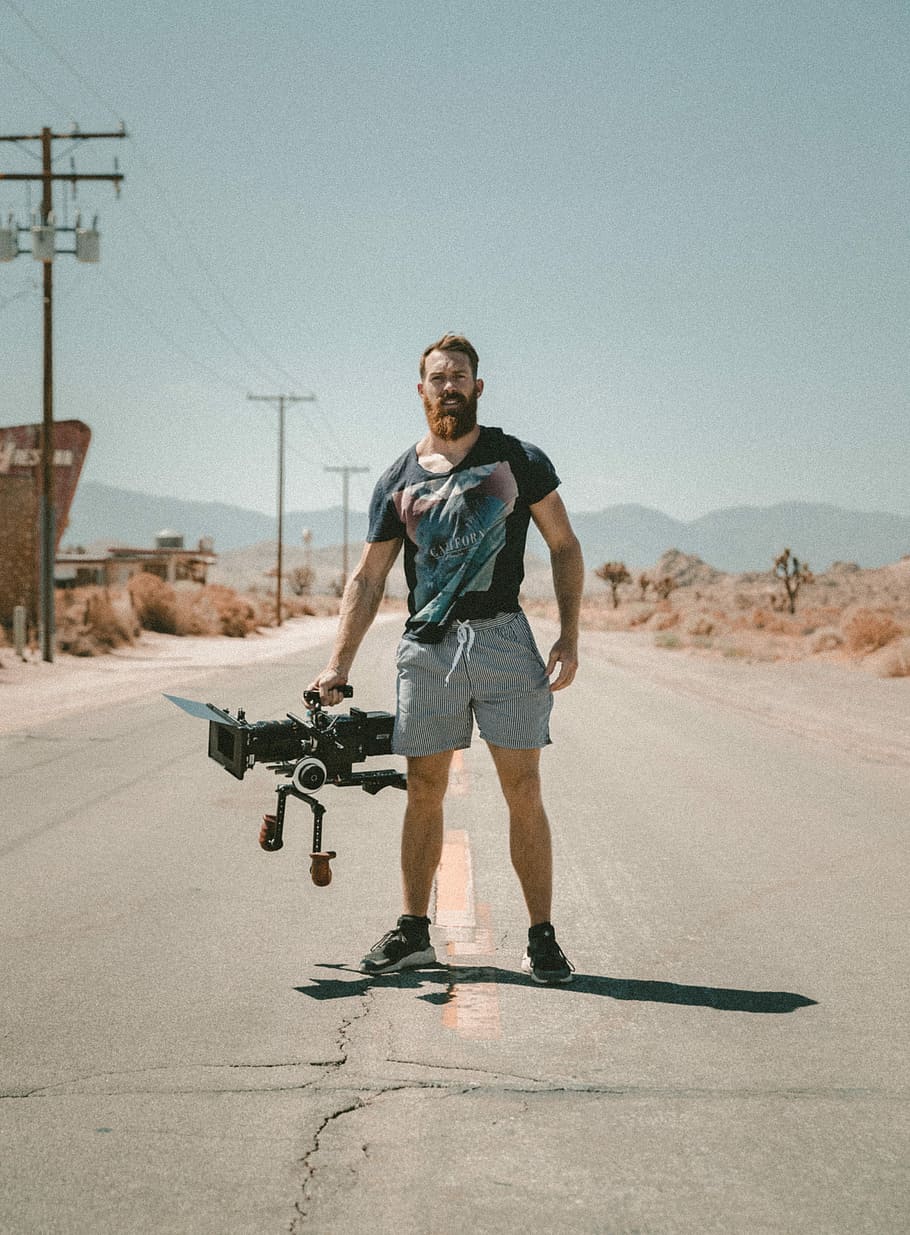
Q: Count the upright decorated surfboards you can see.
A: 0